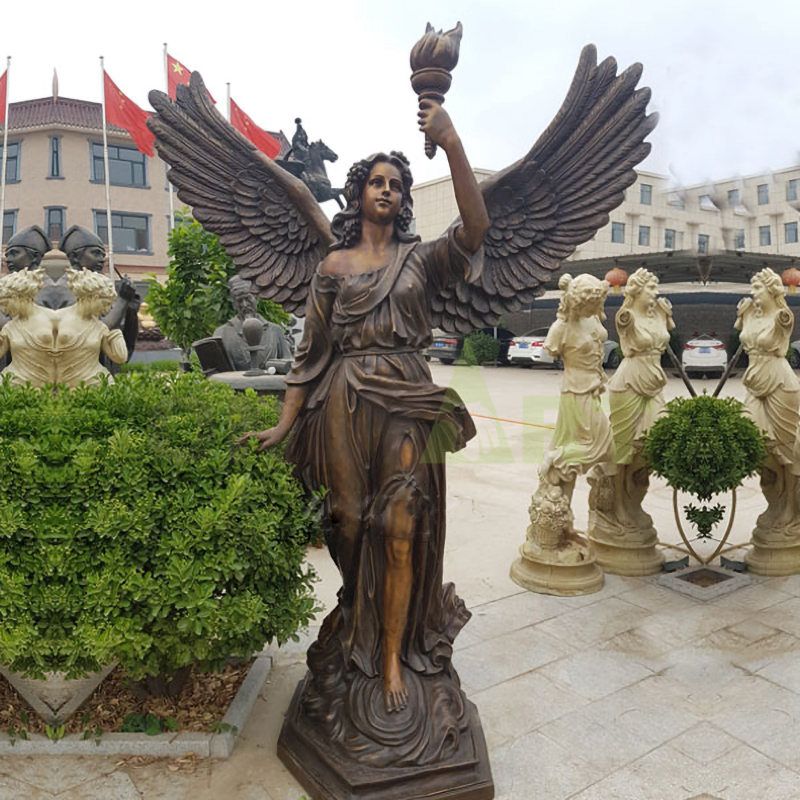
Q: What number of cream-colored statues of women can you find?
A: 5